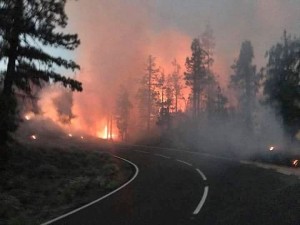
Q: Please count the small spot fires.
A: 6